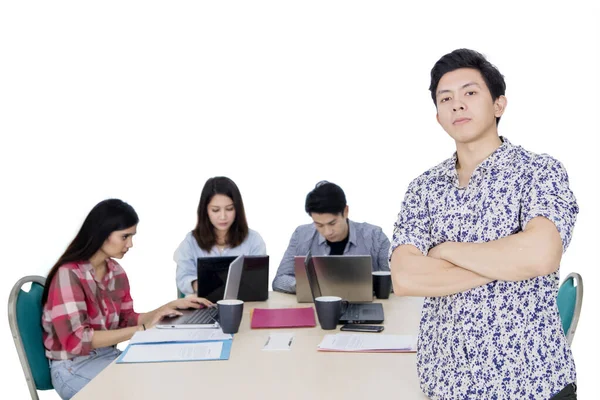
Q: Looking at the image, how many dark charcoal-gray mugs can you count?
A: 3